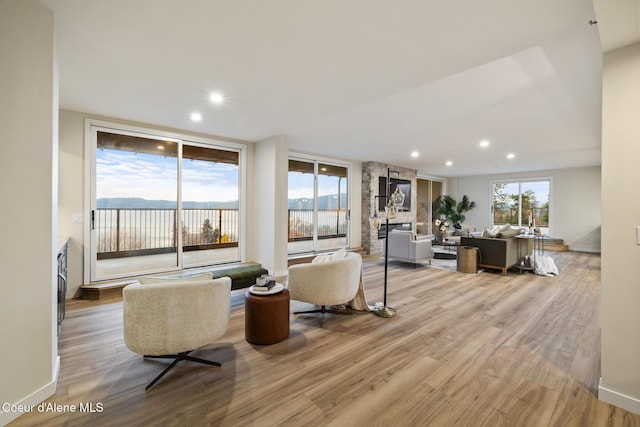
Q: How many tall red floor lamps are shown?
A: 0